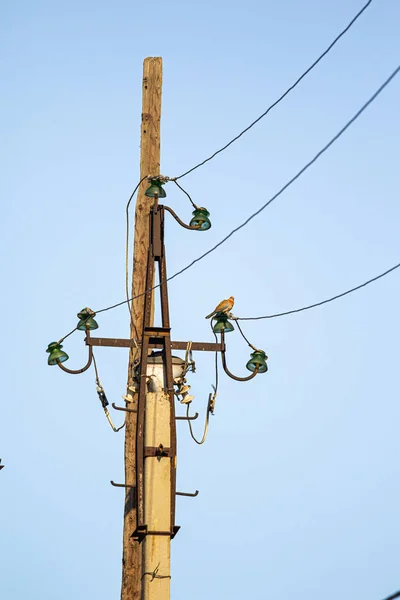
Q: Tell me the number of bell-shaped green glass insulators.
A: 6